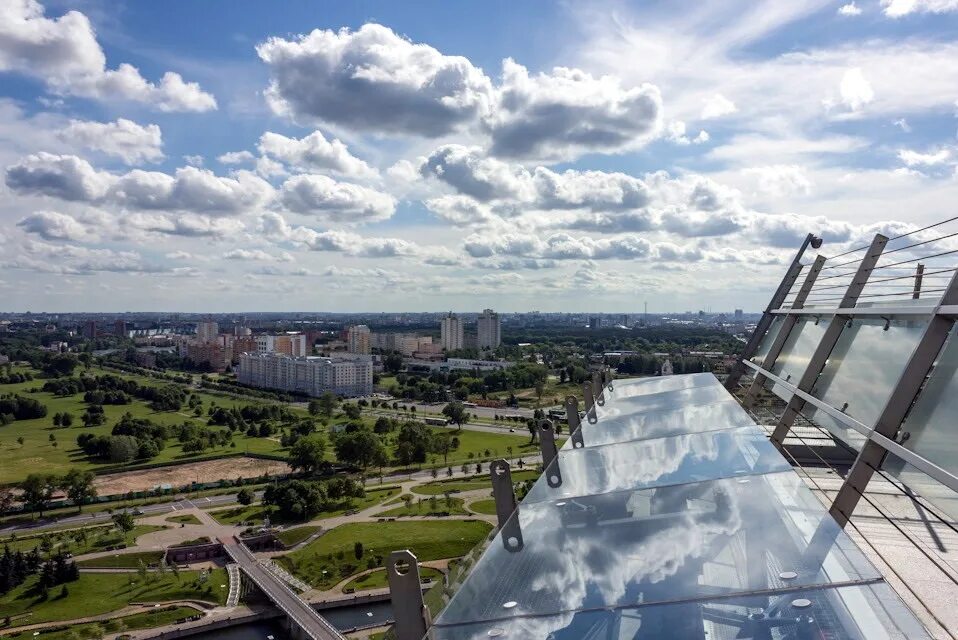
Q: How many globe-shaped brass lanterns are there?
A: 0